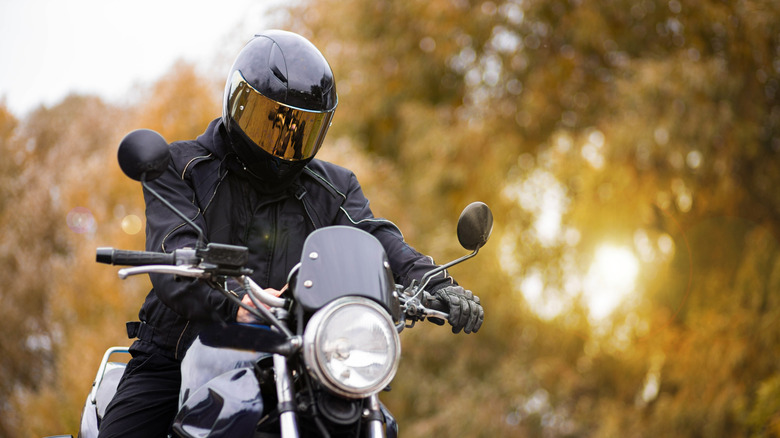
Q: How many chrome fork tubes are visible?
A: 2